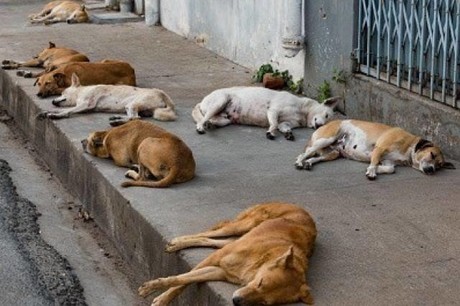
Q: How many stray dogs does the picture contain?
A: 8